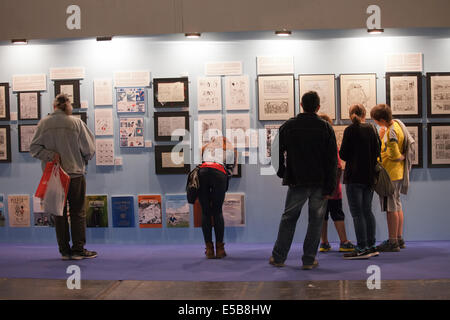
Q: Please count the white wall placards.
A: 6